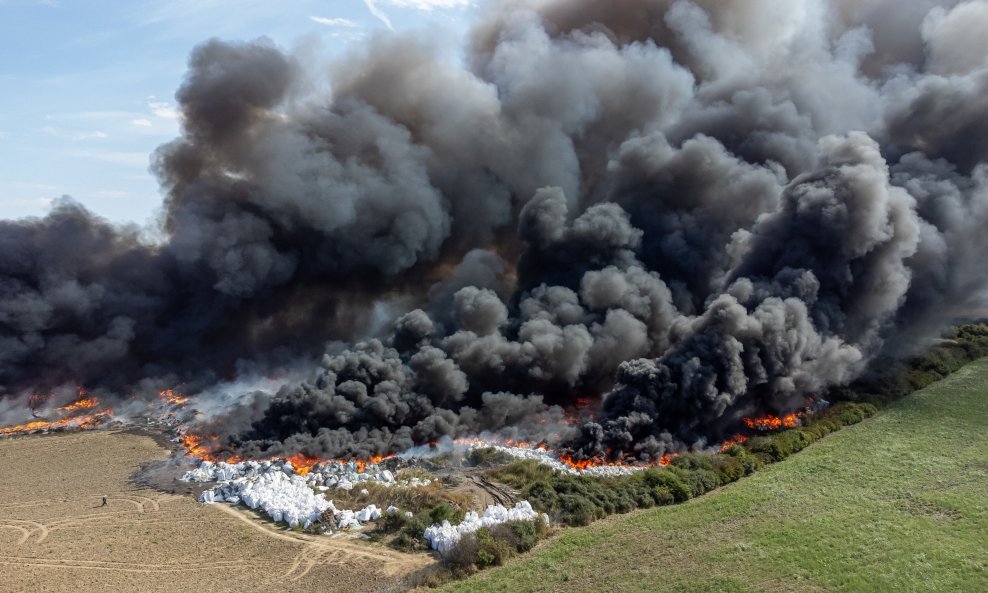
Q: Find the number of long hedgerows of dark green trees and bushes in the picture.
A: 1